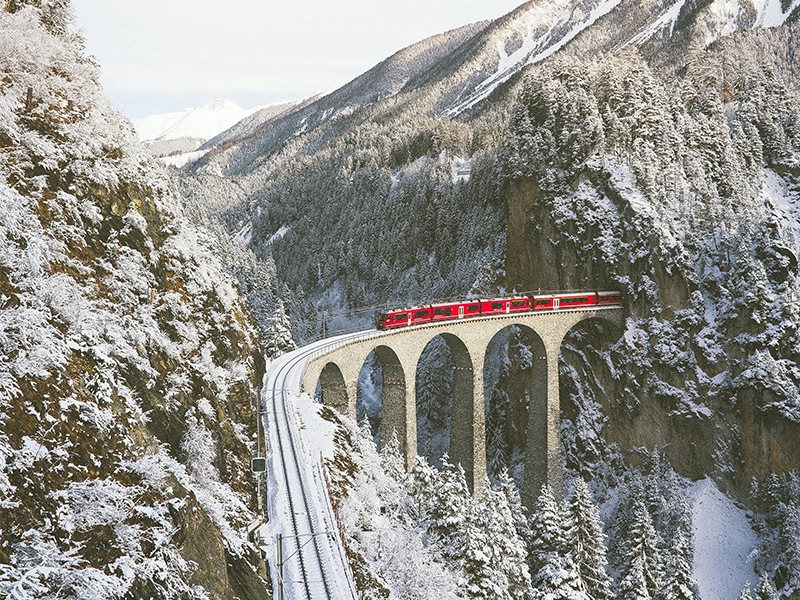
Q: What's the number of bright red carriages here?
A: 5